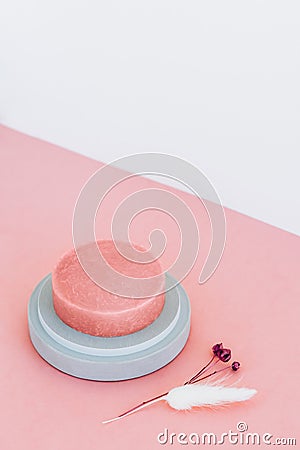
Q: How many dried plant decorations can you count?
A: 2